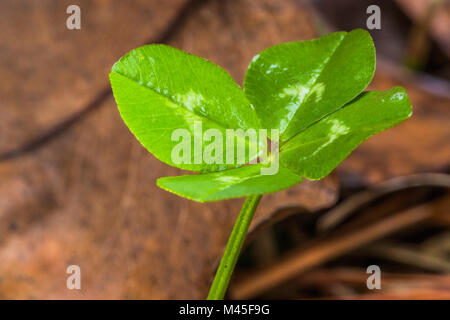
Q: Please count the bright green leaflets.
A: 4